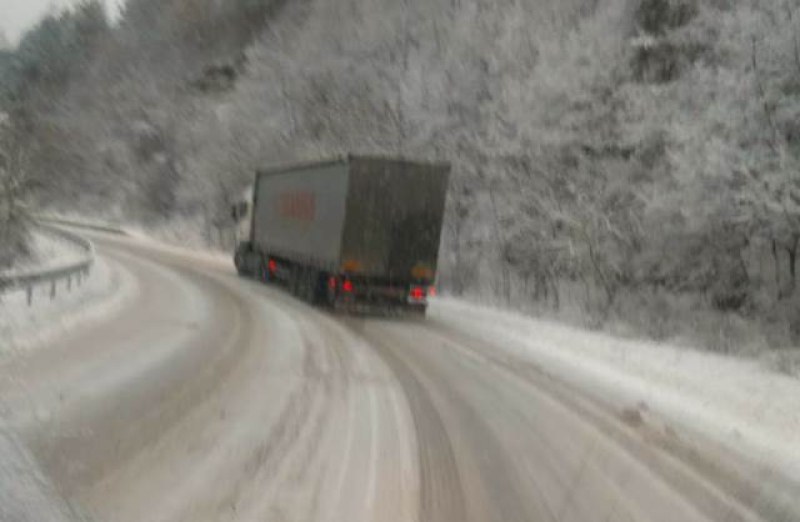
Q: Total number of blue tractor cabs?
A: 0